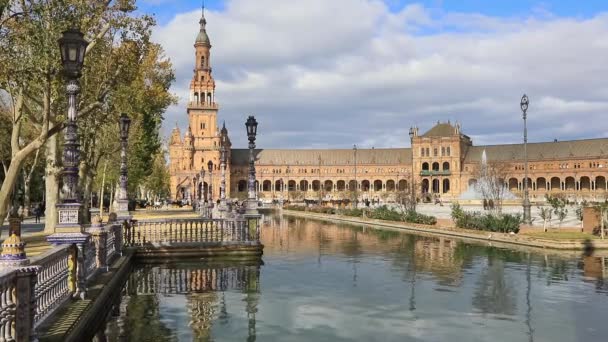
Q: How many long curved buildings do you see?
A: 1